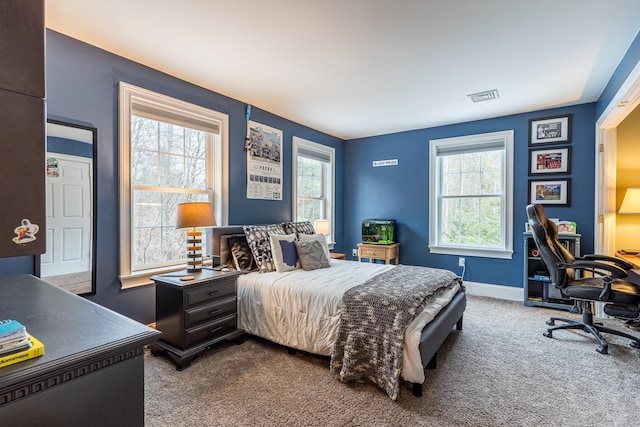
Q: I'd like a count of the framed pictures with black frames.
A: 3